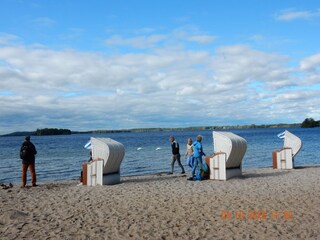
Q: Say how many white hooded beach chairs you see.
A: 3